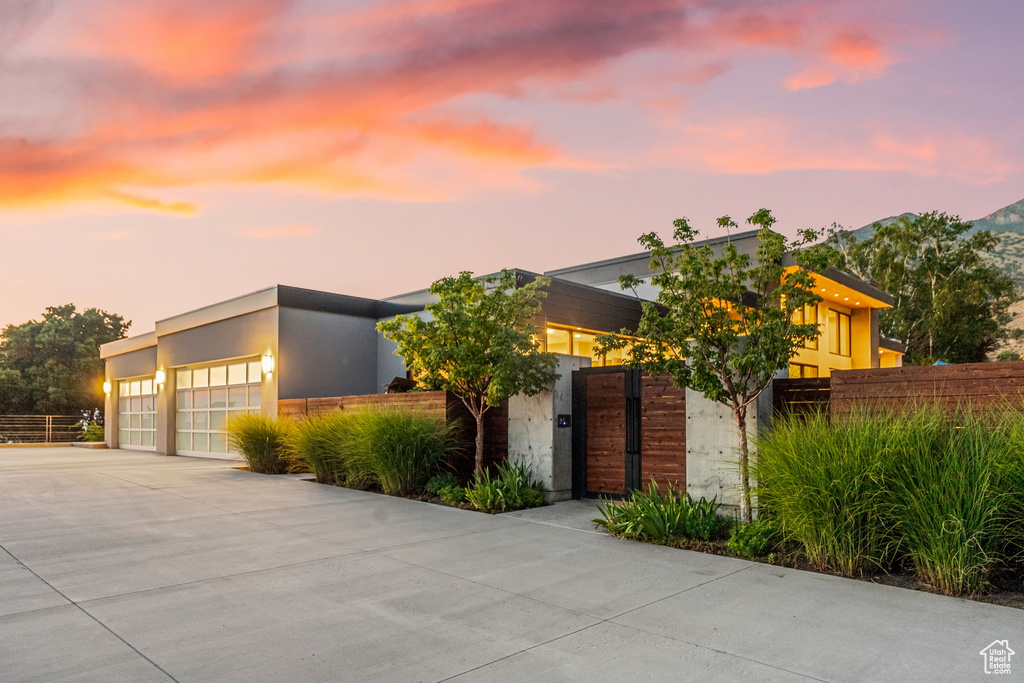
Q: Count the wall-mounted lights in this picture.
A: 3